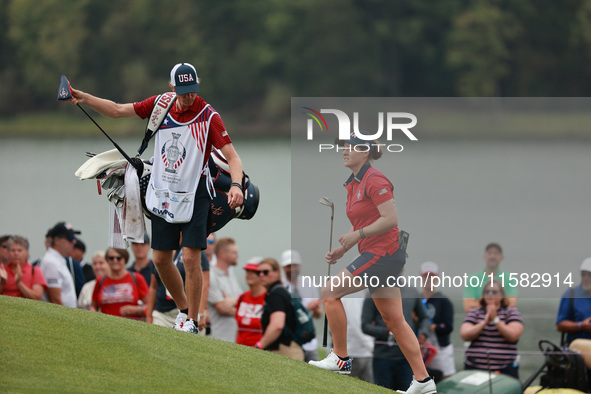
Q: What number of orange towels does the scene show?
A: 0